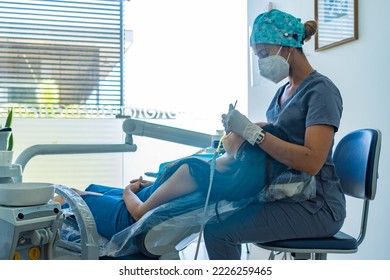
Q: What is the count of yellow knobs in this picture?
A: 2